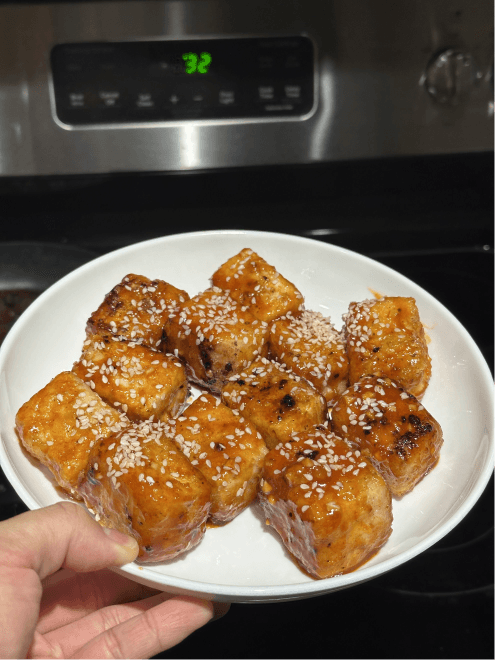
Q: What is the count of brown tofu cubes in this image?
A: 12